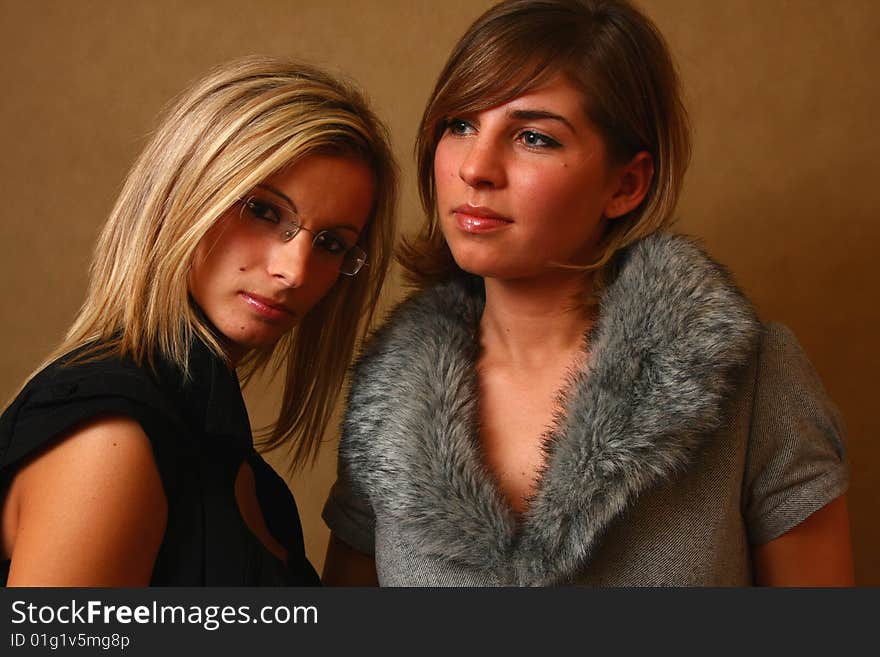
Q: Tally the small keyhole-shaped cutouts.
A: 1